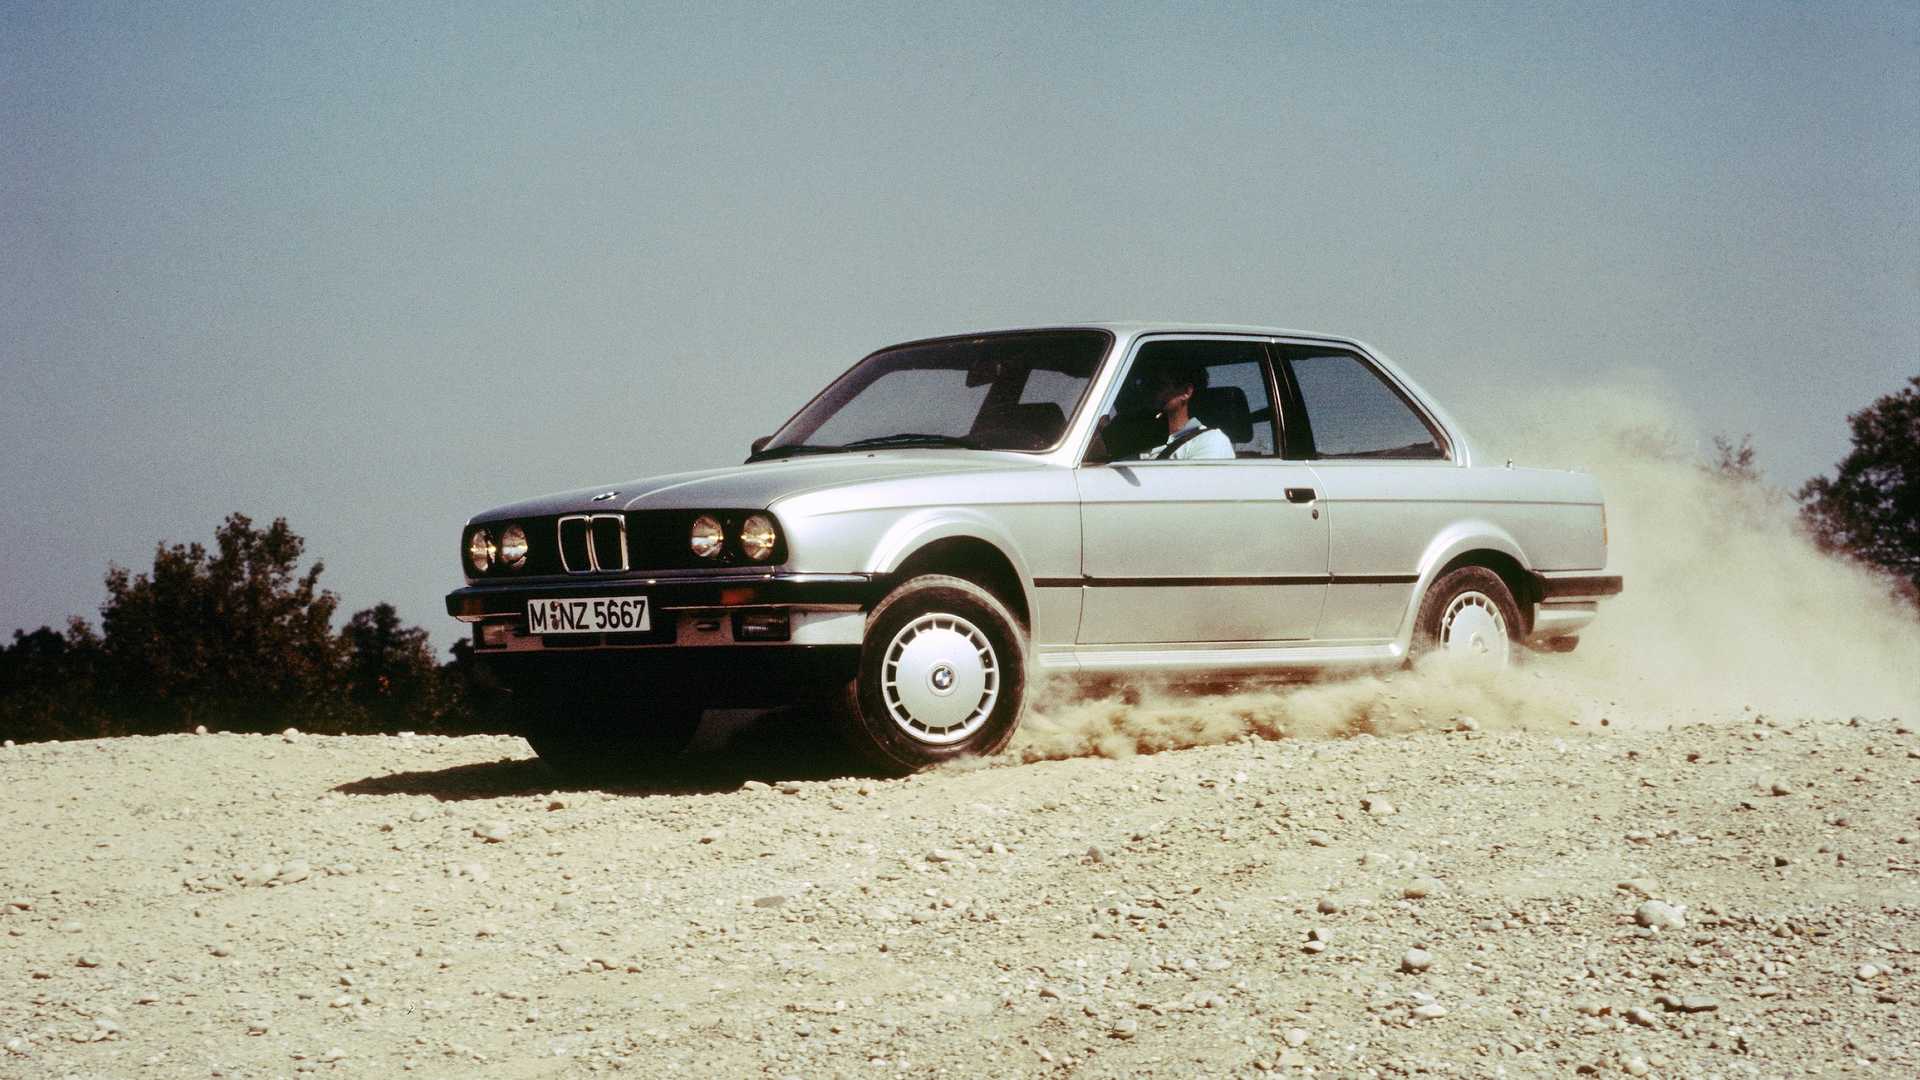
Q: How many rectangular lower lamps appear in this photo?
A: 2